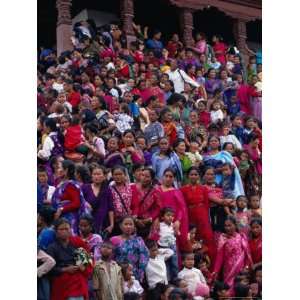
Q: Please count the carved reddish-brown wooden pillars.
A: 4